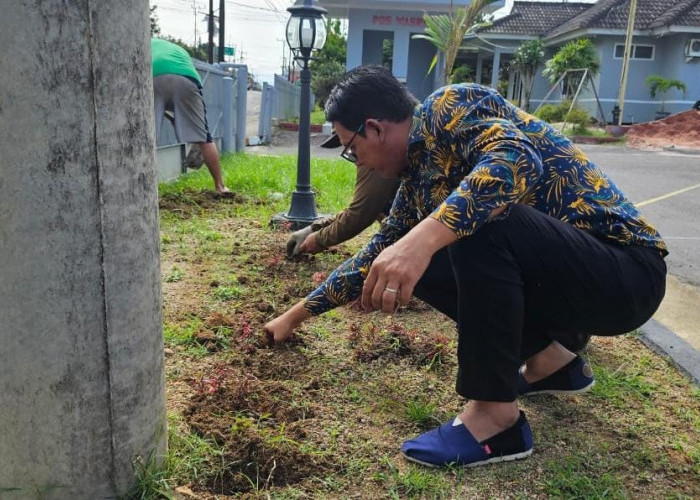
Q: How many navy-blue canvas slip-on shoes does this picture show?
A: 2